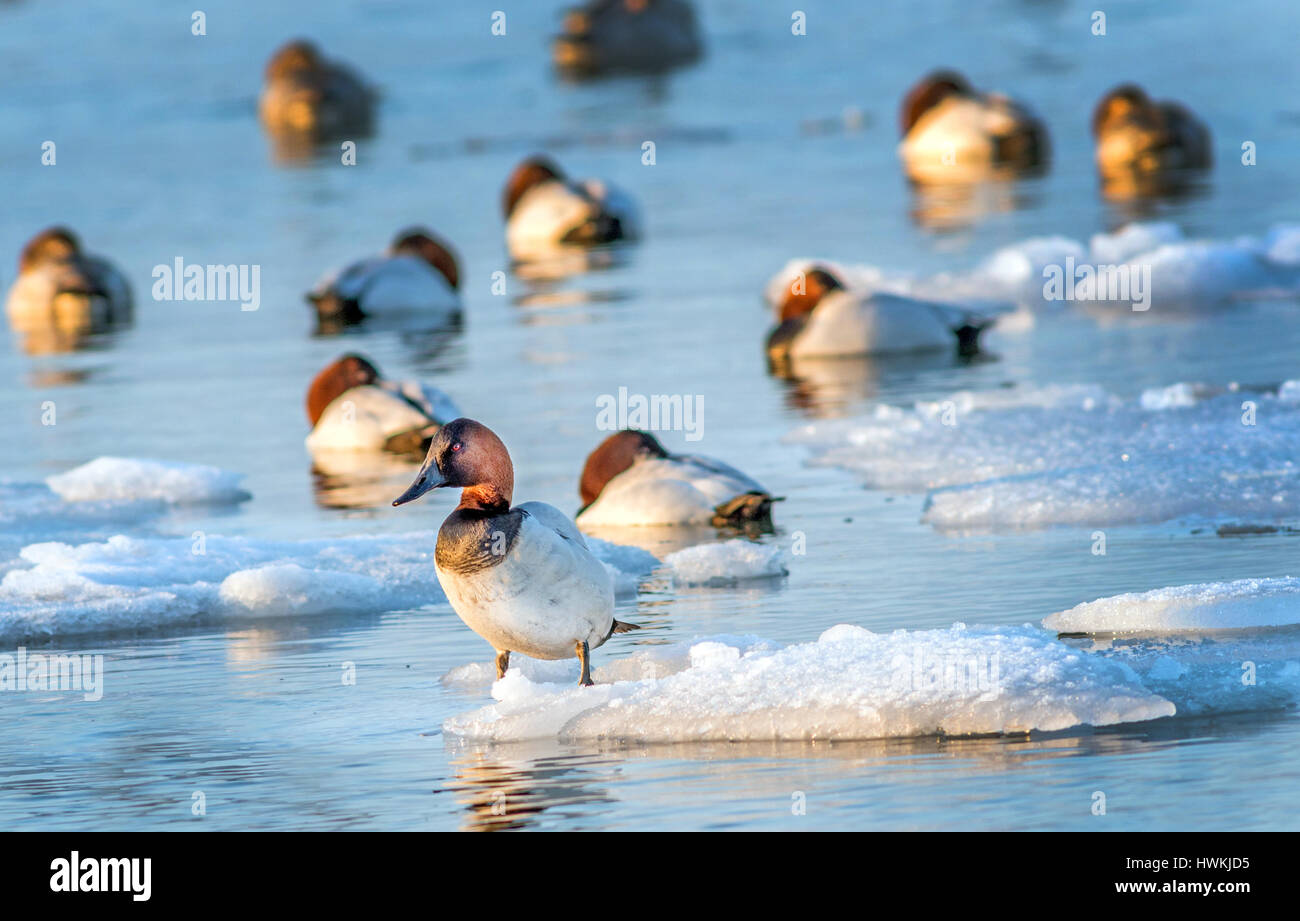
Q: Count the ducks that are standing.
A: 1